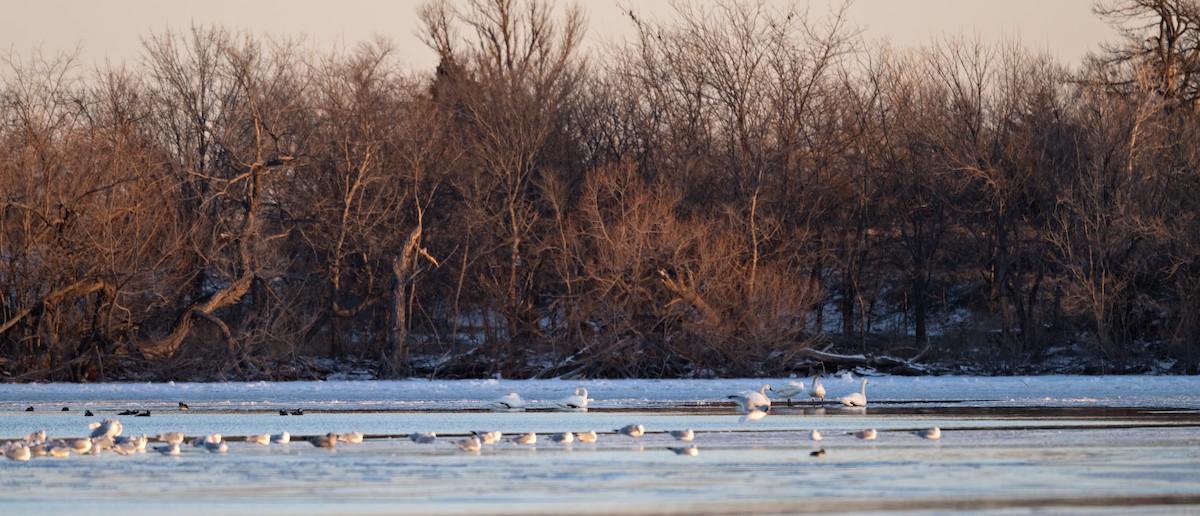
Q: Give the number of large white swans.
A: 6